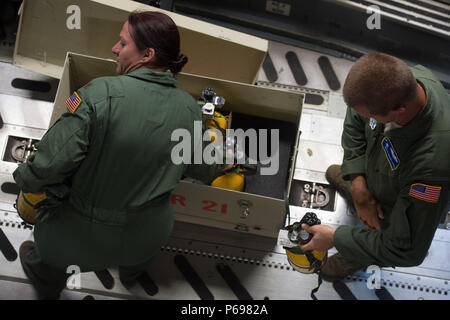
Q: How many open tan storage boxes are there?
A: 1